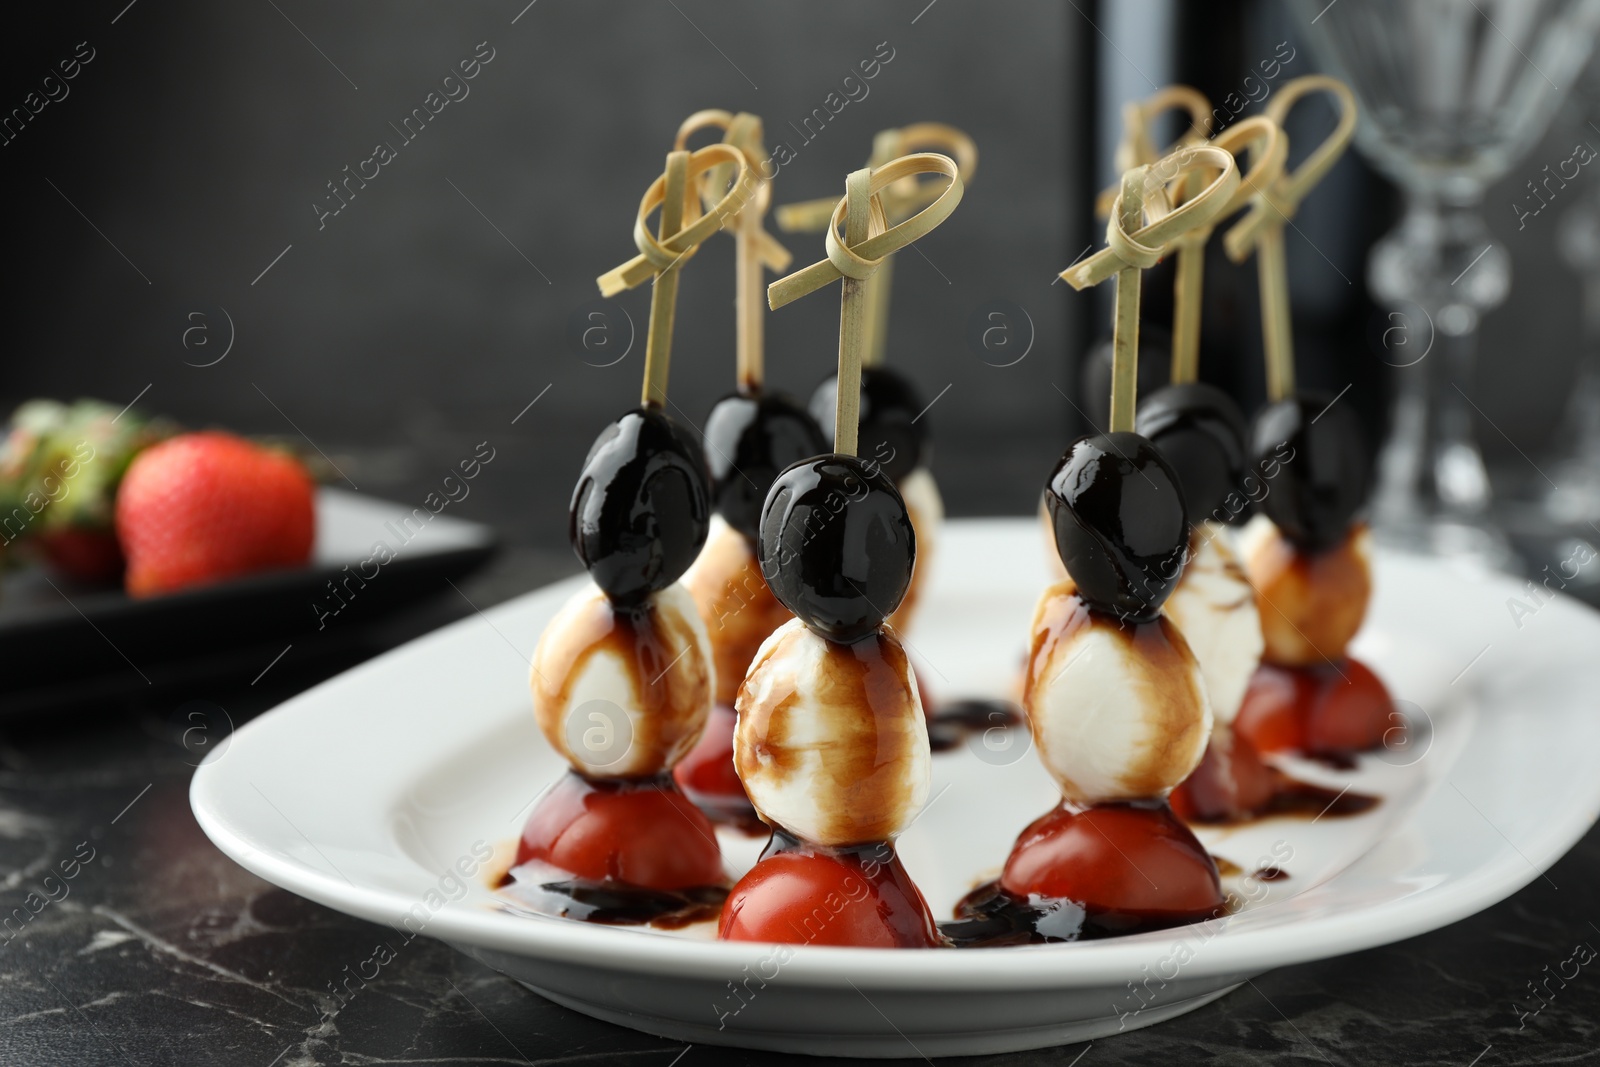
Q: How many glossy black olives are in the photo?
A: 8